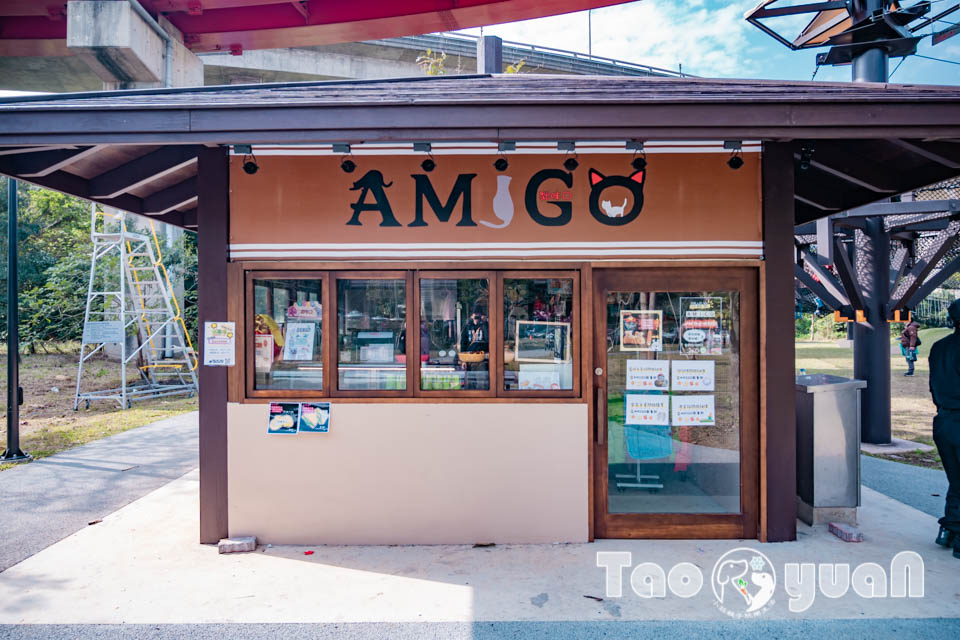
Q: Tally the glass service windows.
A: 4